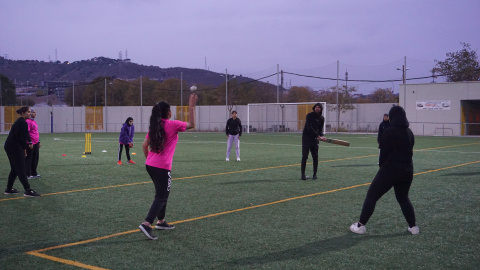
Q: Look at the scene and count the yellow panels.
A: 4